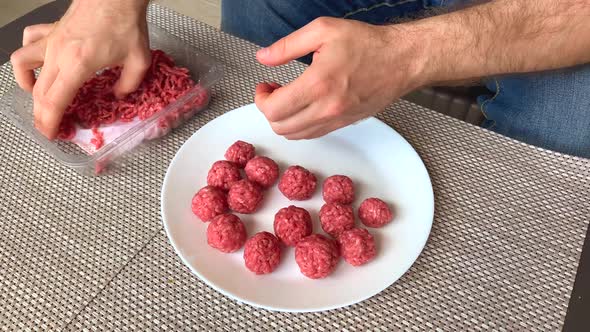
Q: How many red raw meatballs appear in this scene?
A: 14